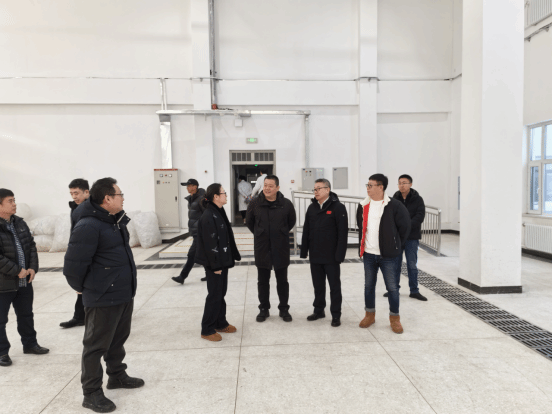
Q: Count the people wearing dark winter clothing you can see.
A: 9